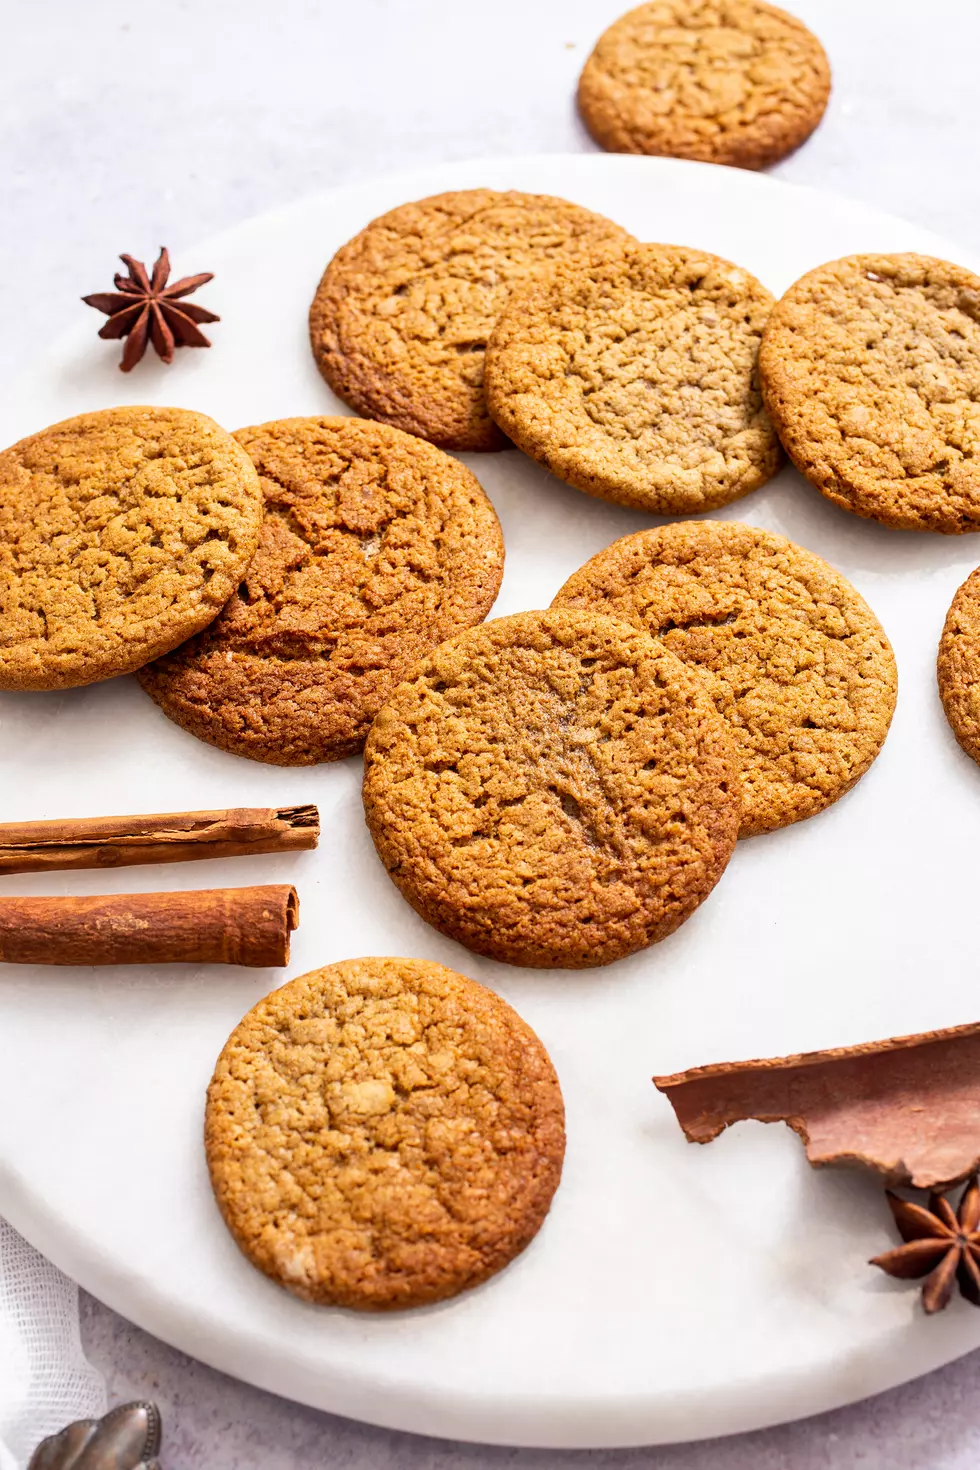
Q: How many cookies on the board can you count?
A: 9